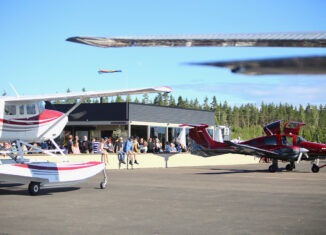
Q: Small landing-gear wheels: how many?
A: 5